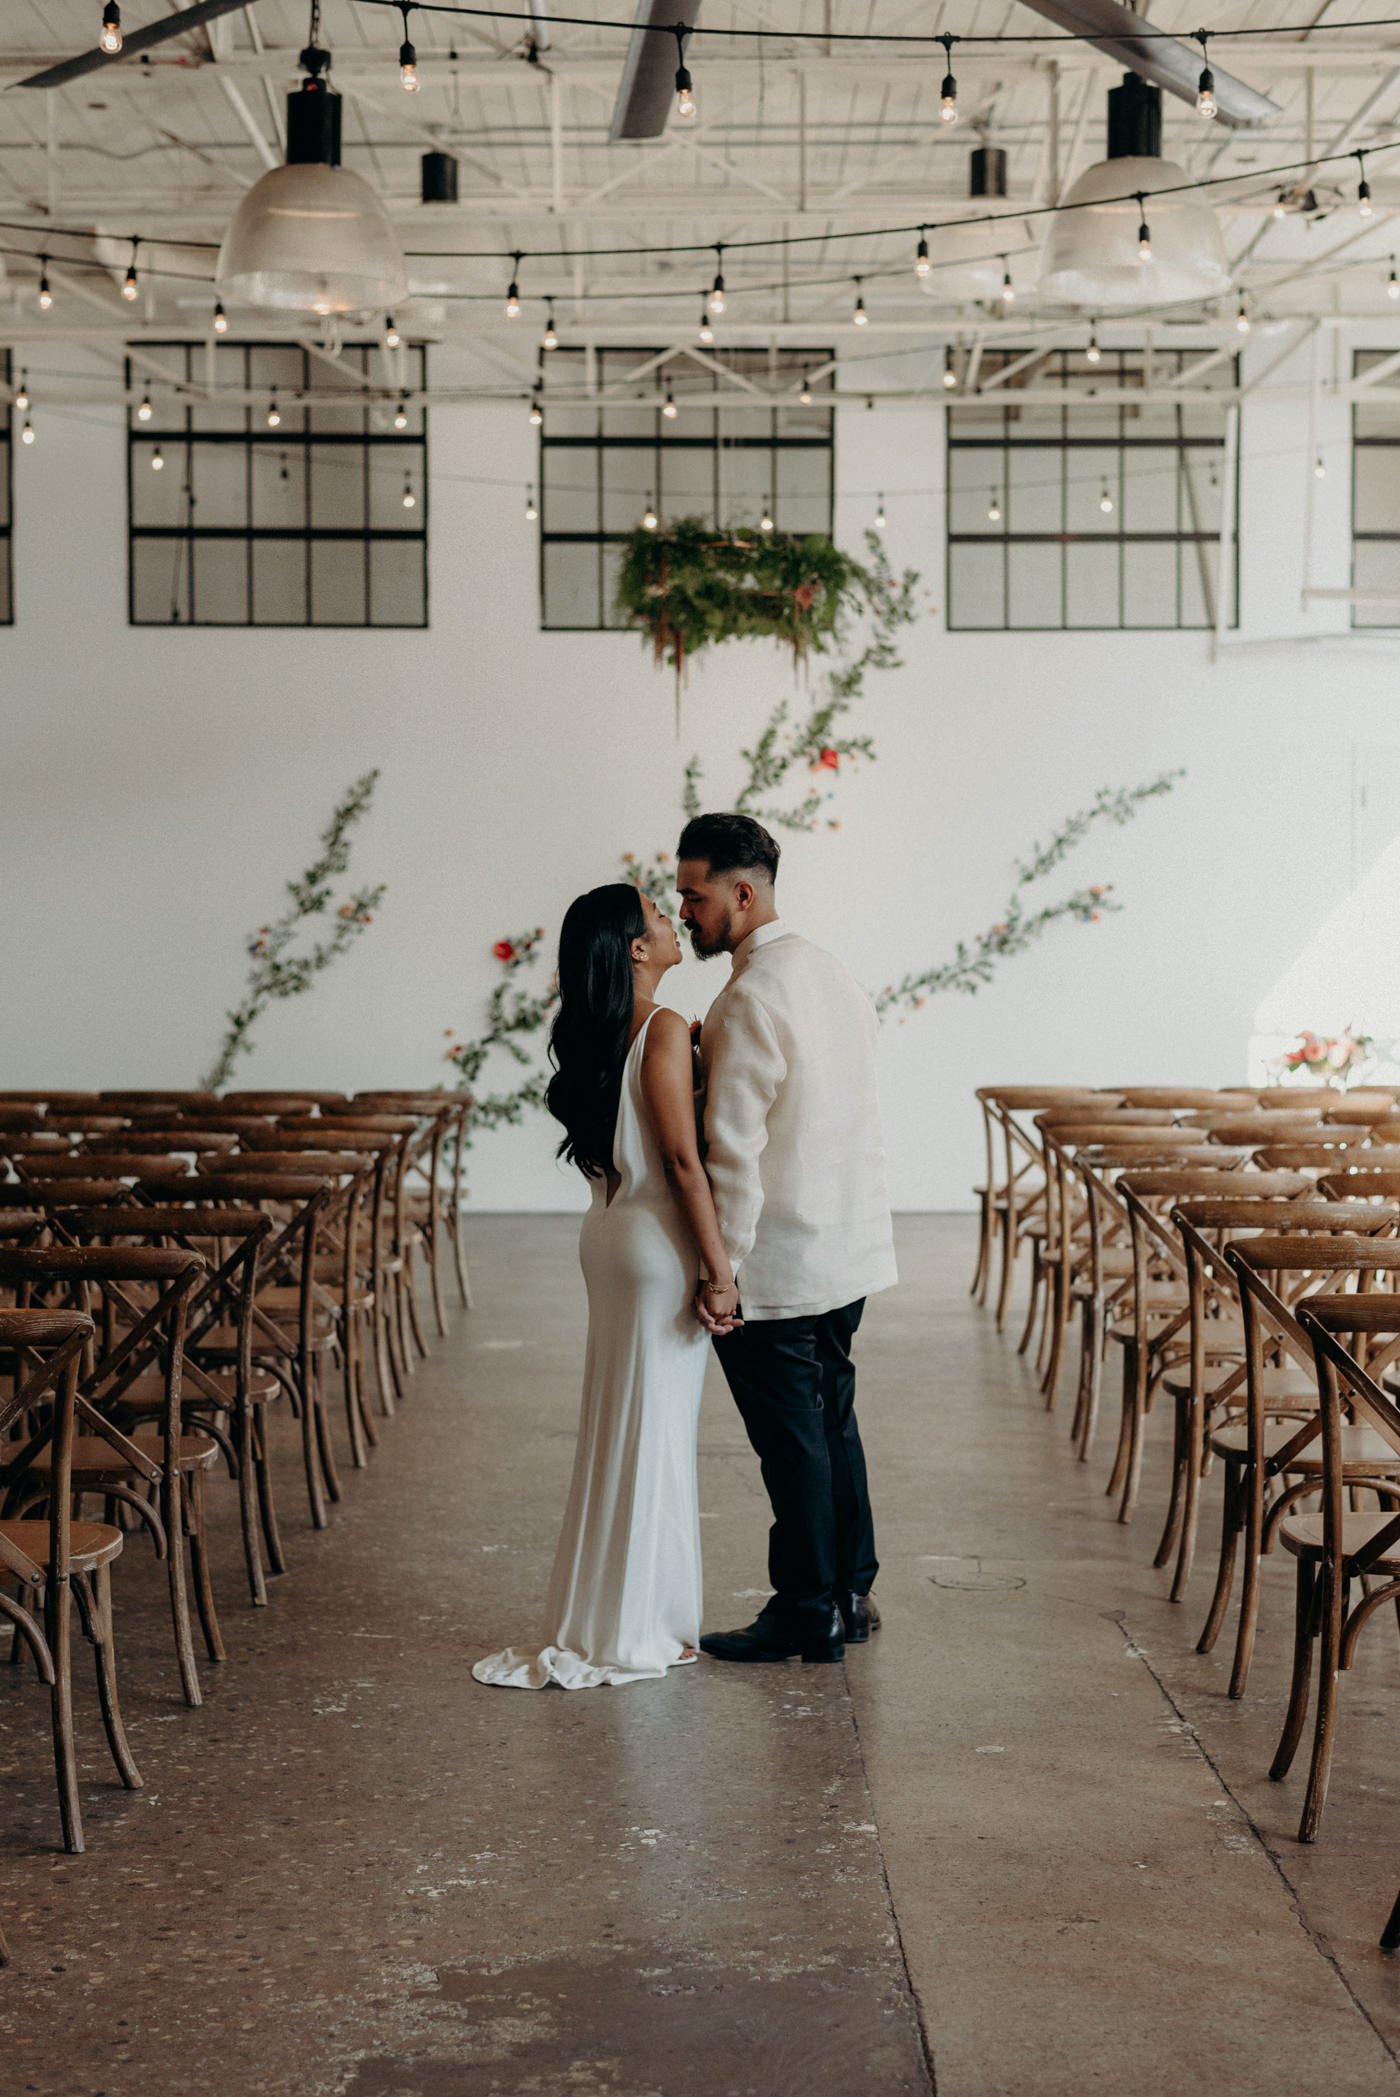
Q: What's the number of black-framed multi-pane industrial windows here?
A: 5